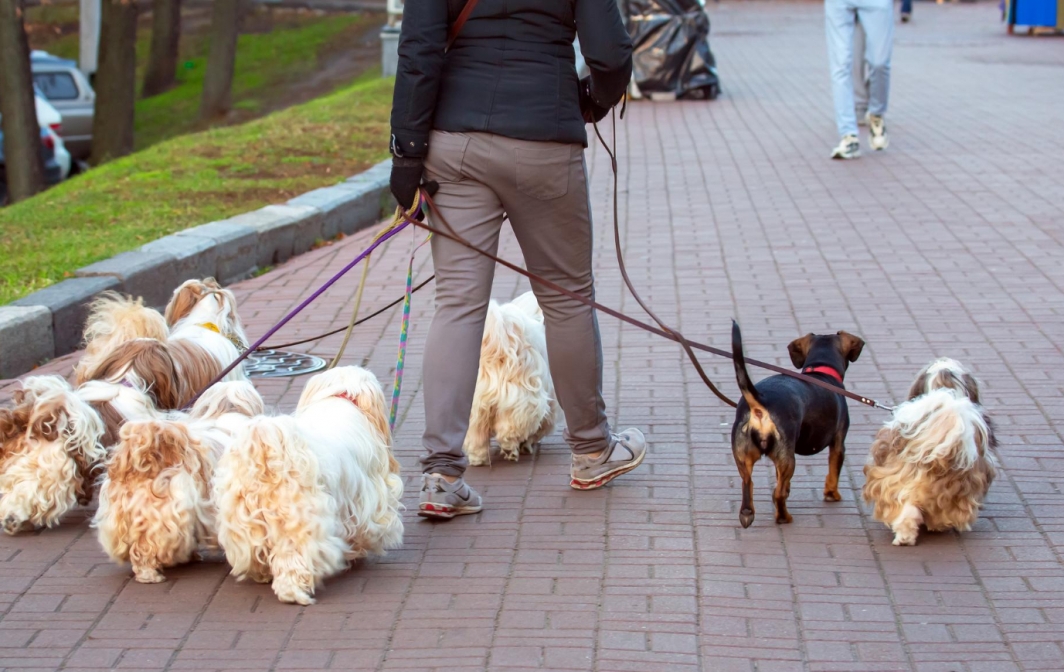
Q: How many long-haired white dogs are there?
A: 6